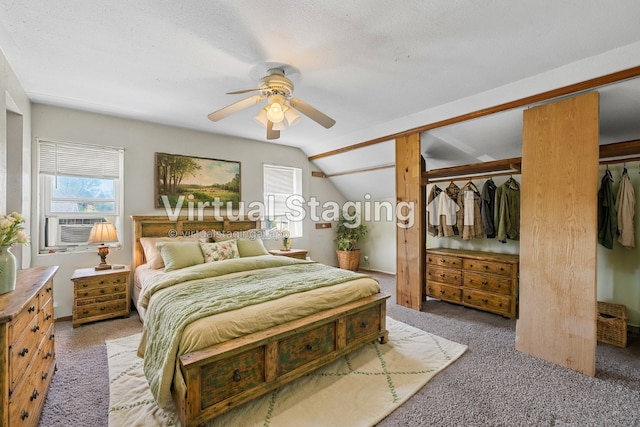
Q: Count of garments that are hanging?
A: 7